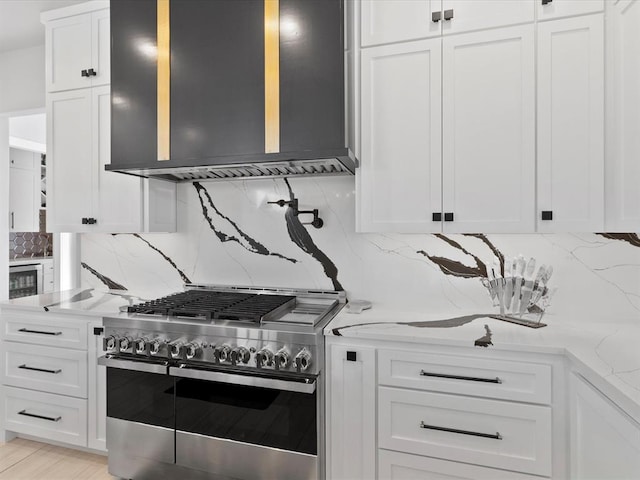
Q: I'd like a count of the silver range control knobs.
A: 11